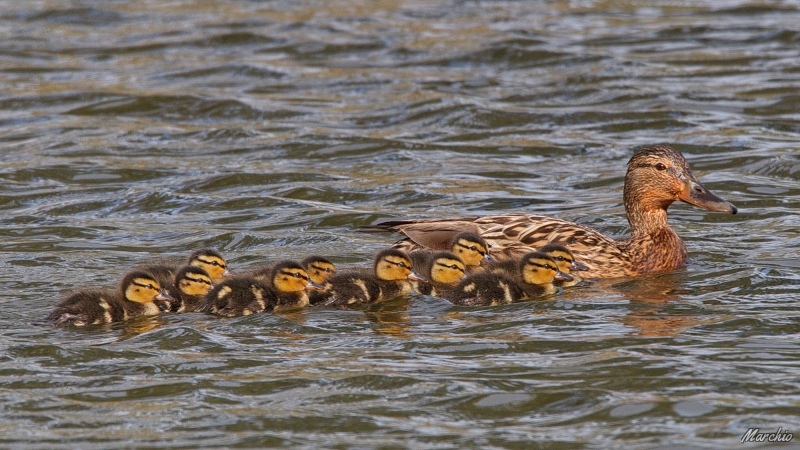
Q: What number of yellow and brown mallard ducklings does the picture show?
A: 10